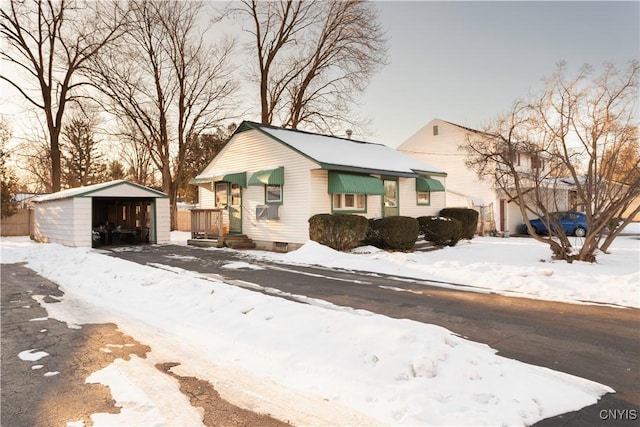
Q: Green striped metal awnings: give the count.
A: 4